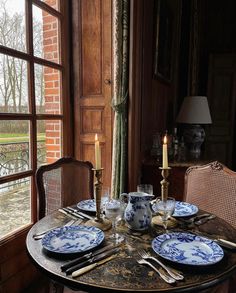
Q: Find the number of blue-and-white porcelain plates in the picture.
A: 4